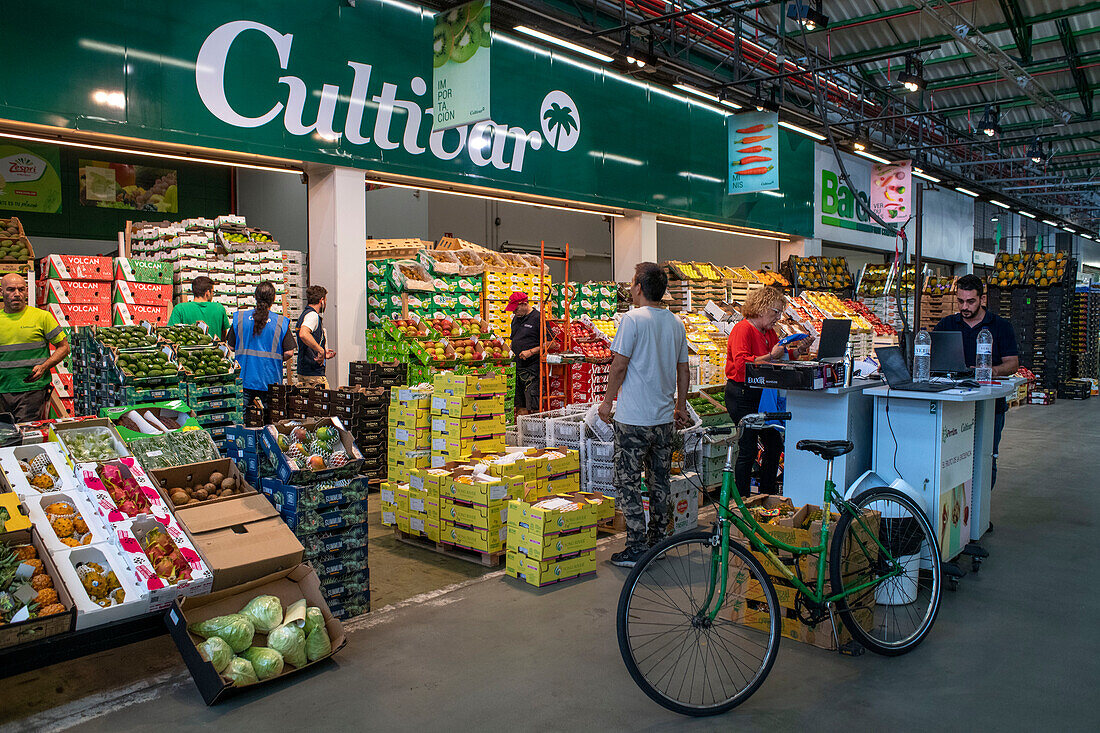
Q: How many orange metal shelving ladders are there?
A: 1